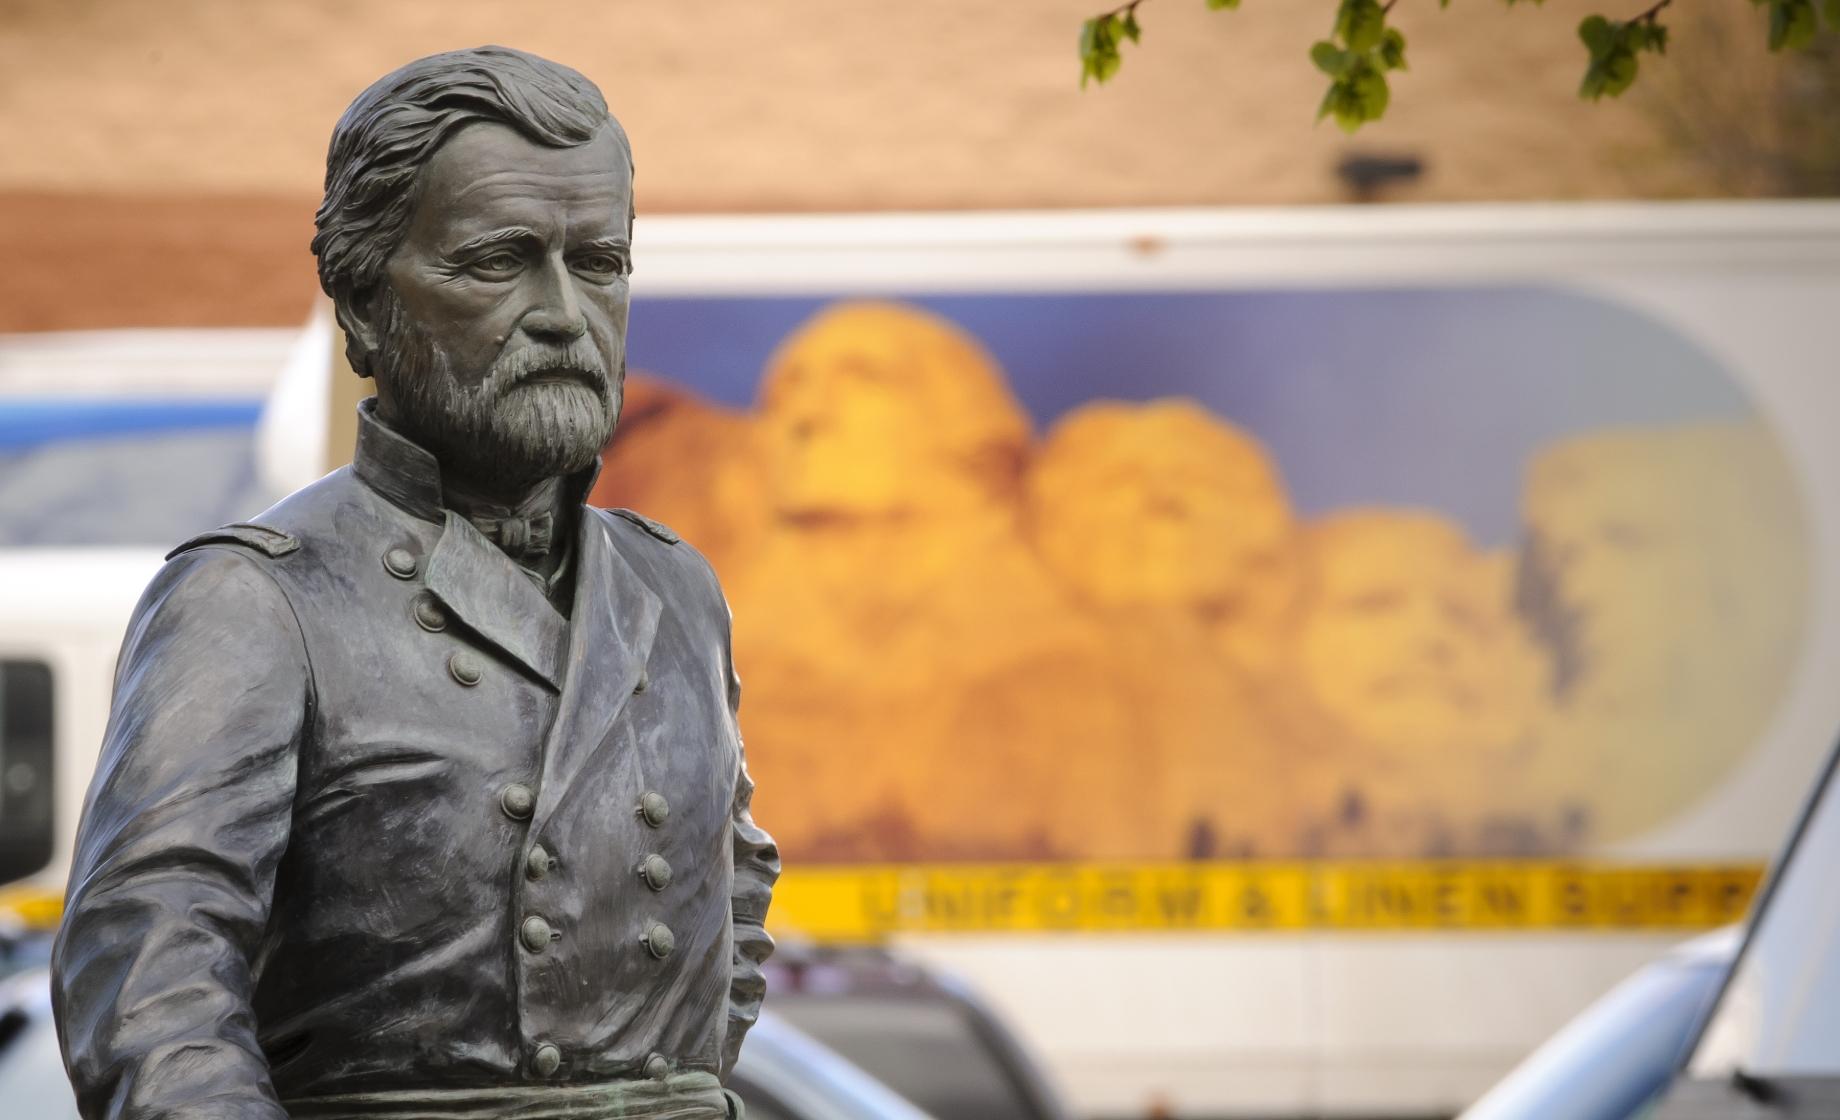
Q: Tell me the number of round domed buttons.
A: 12